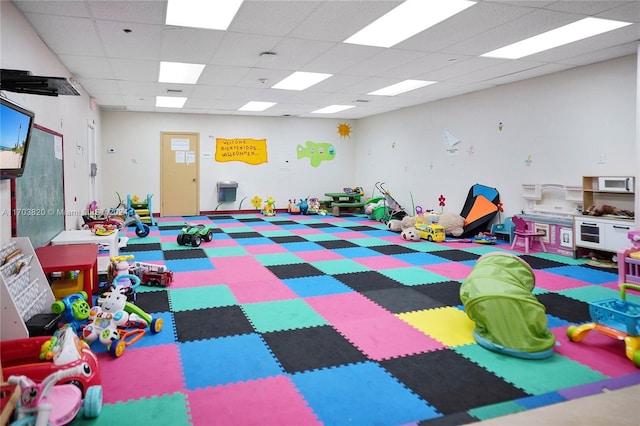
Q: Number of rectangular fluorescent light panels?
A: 9